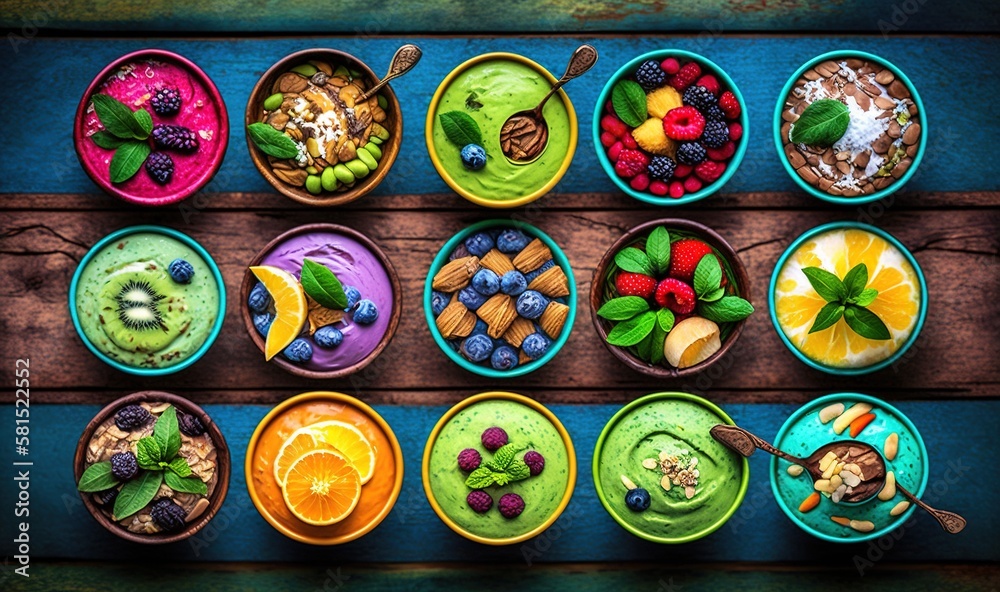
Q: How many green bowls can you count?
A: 1